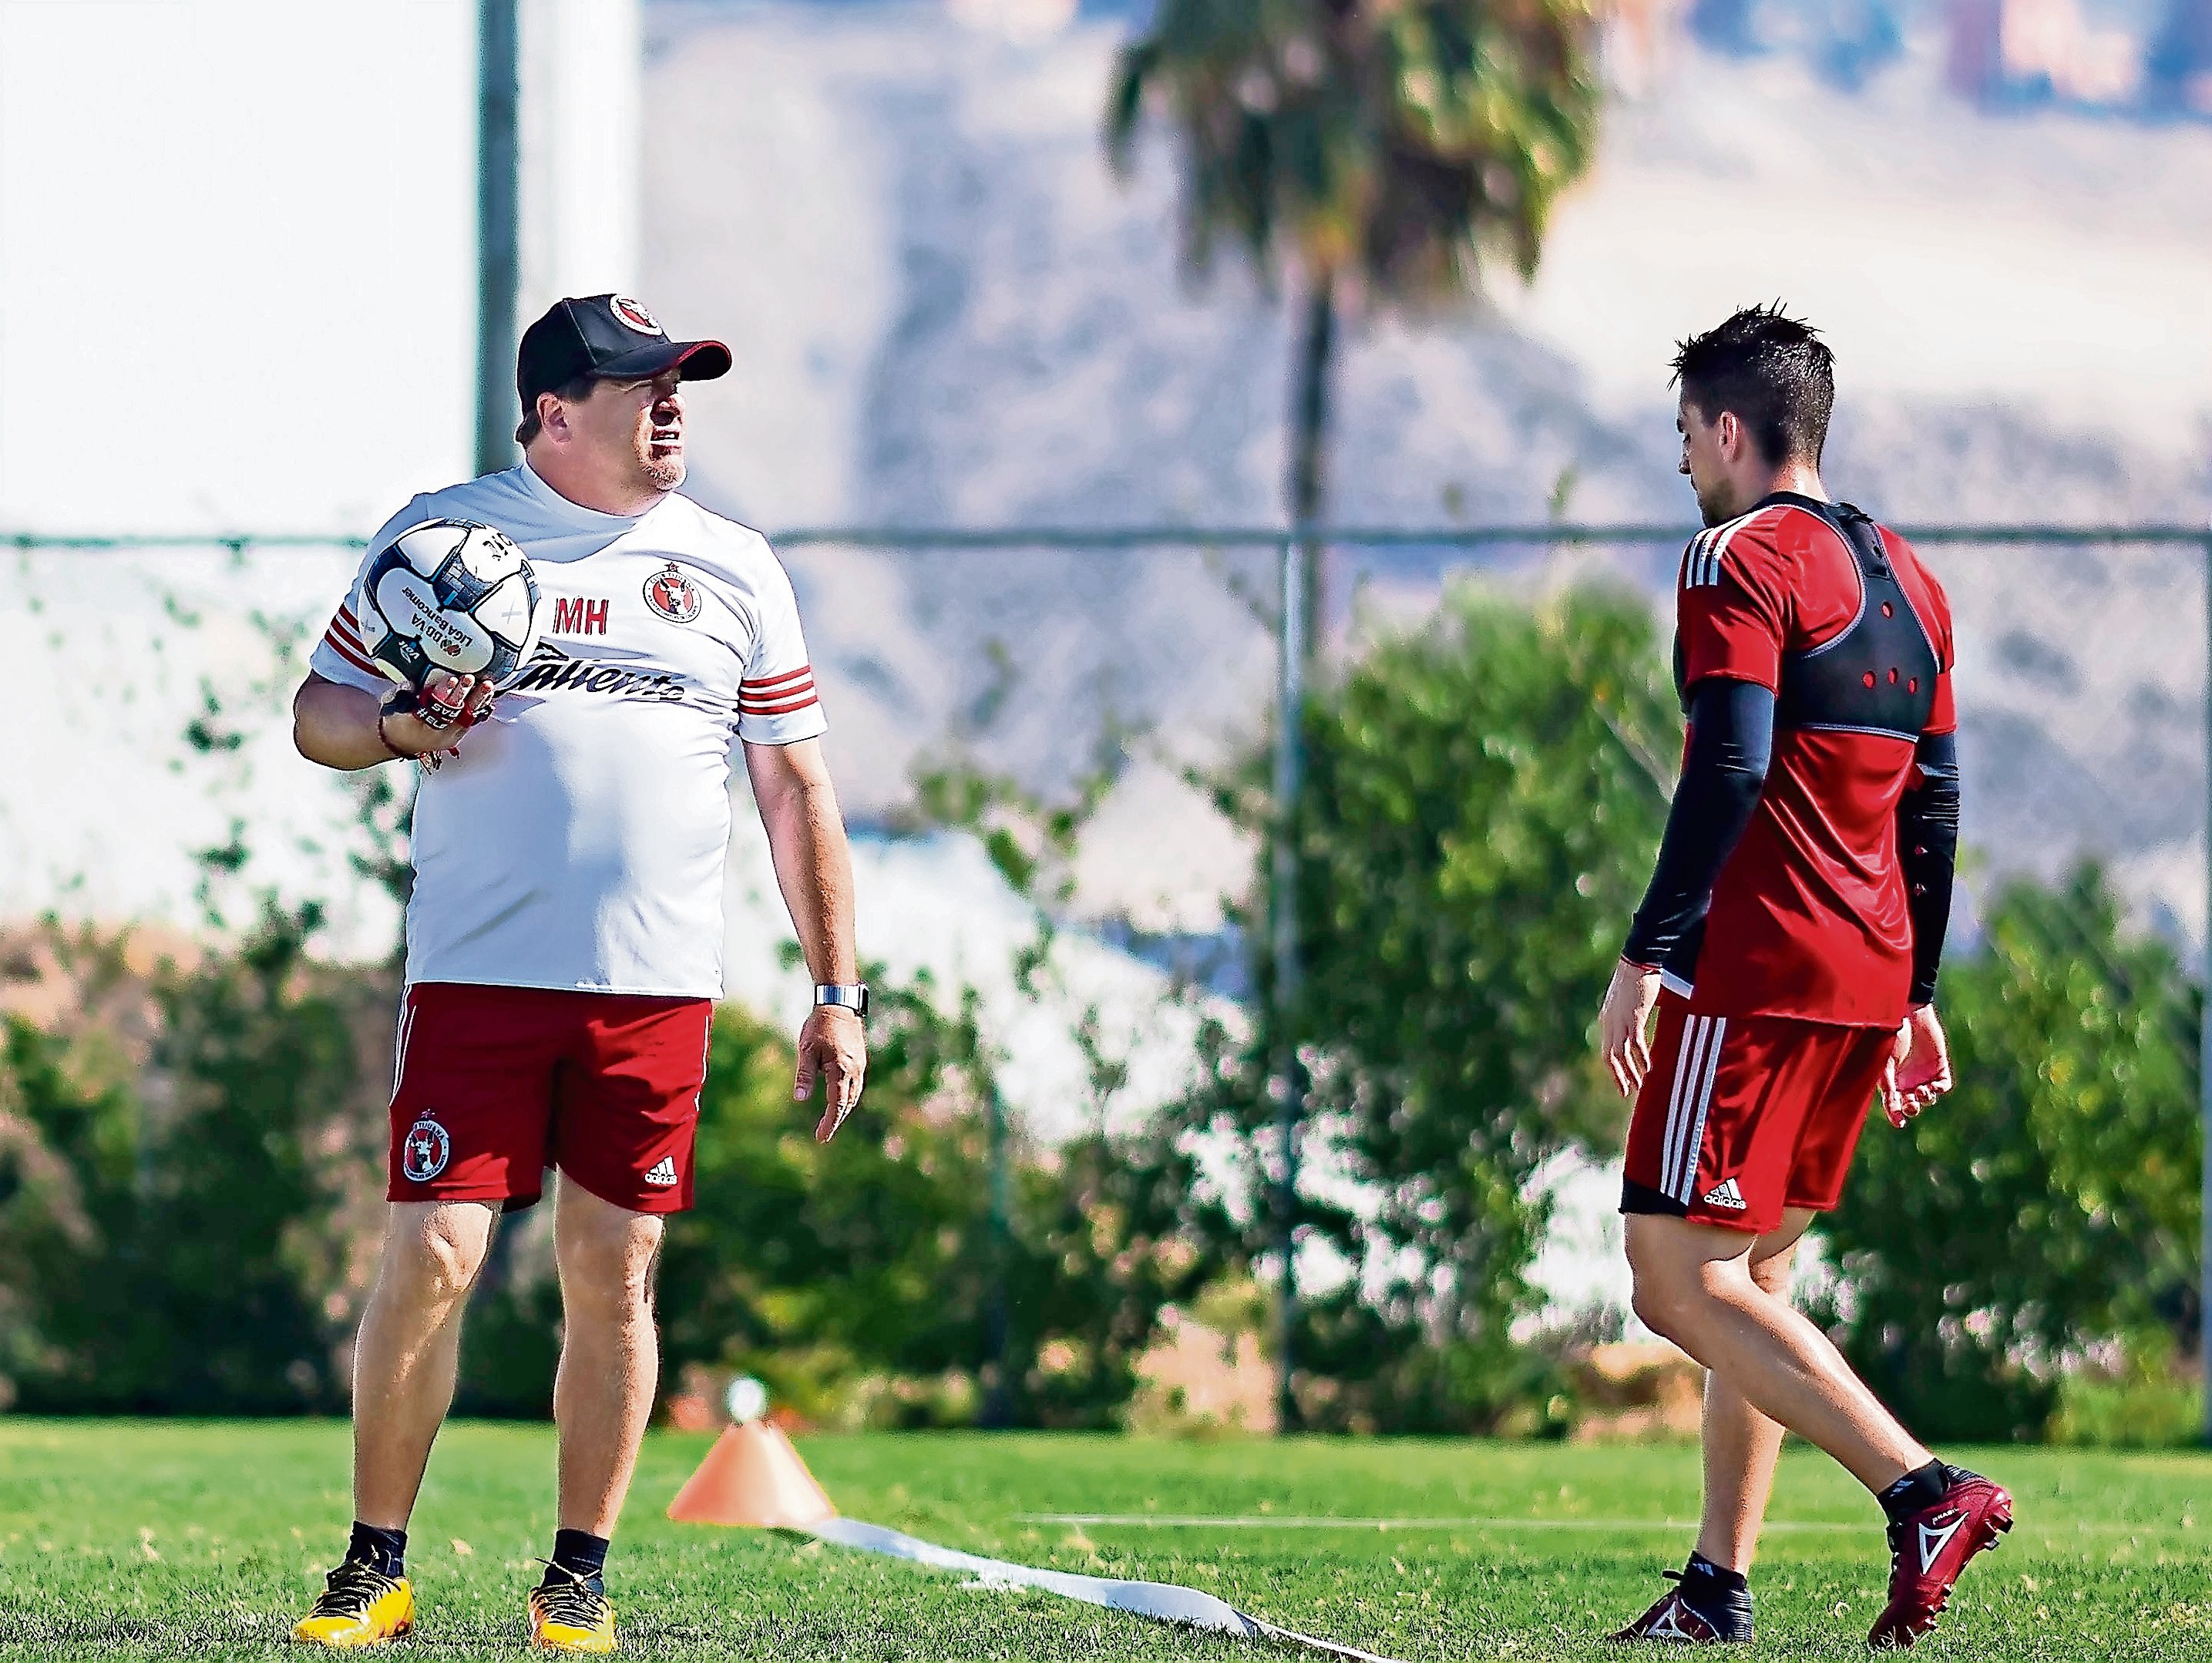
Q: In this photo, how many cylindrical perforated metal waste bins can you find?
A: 0